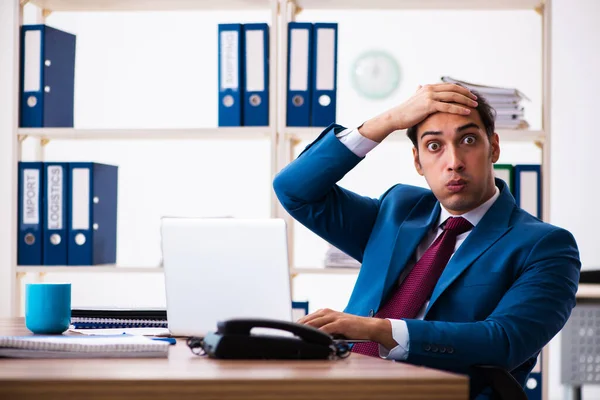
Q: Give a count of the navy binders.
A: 11